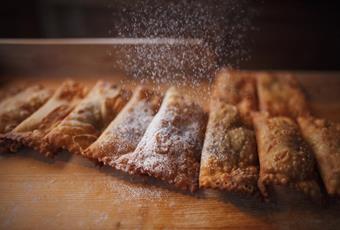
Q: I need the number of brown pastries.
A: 10